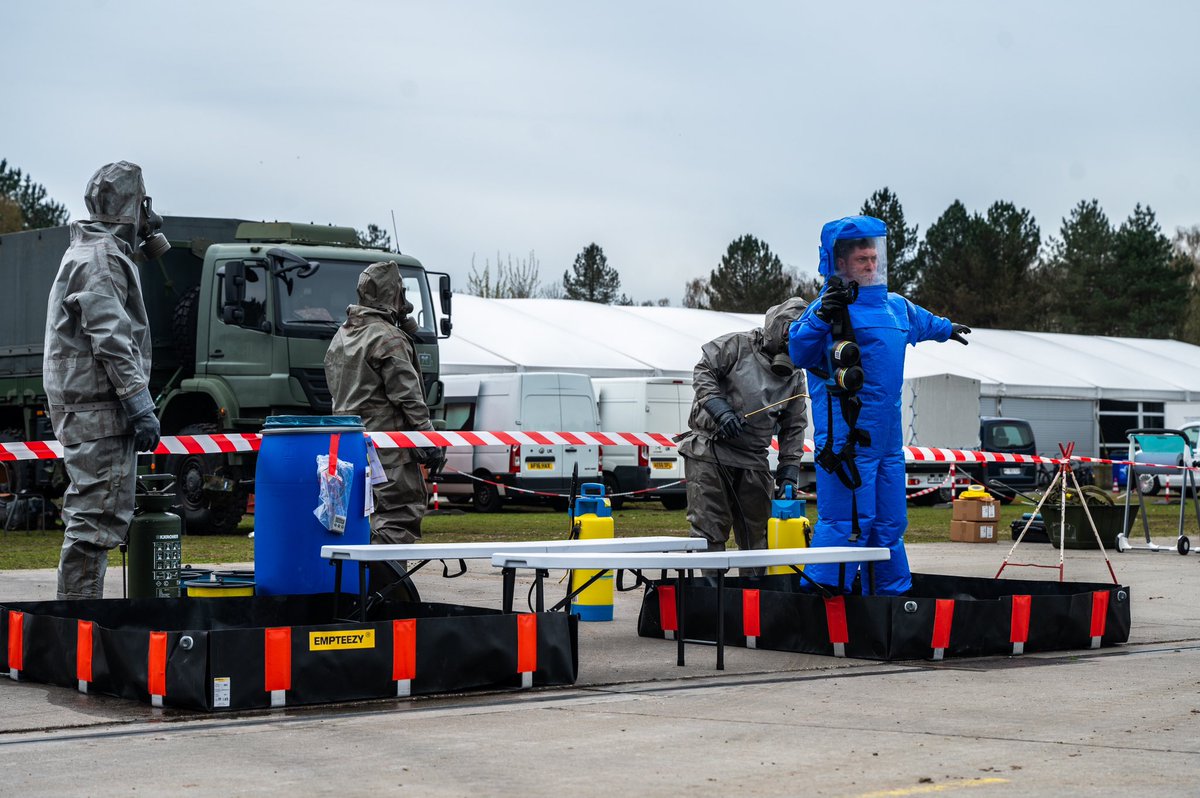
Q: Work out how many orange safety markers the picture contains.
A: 12